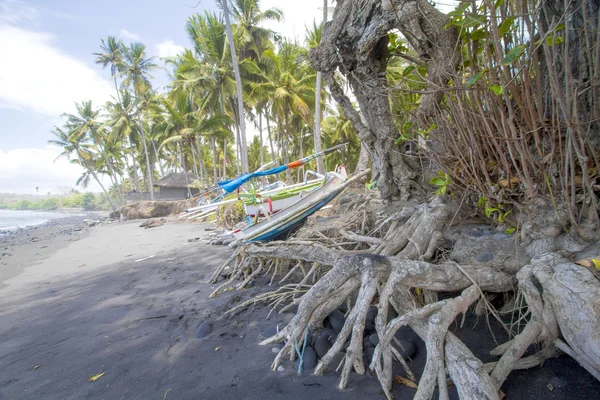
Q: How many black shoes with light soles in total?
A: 0